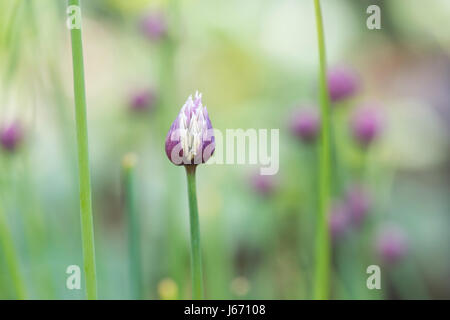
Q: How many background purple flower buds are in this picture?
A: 10